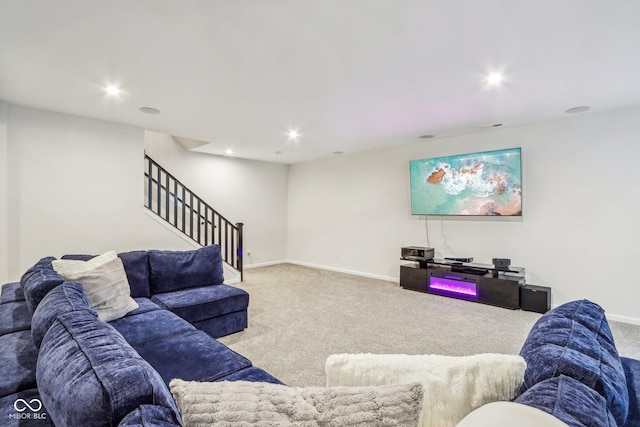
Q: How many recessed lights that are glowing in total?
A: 4